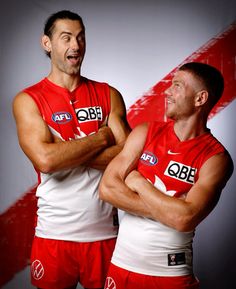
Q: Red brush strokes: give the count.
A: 1